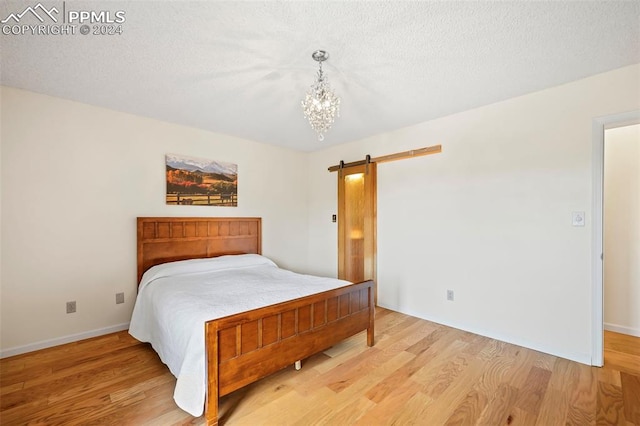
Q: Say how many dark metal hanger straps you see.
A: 2